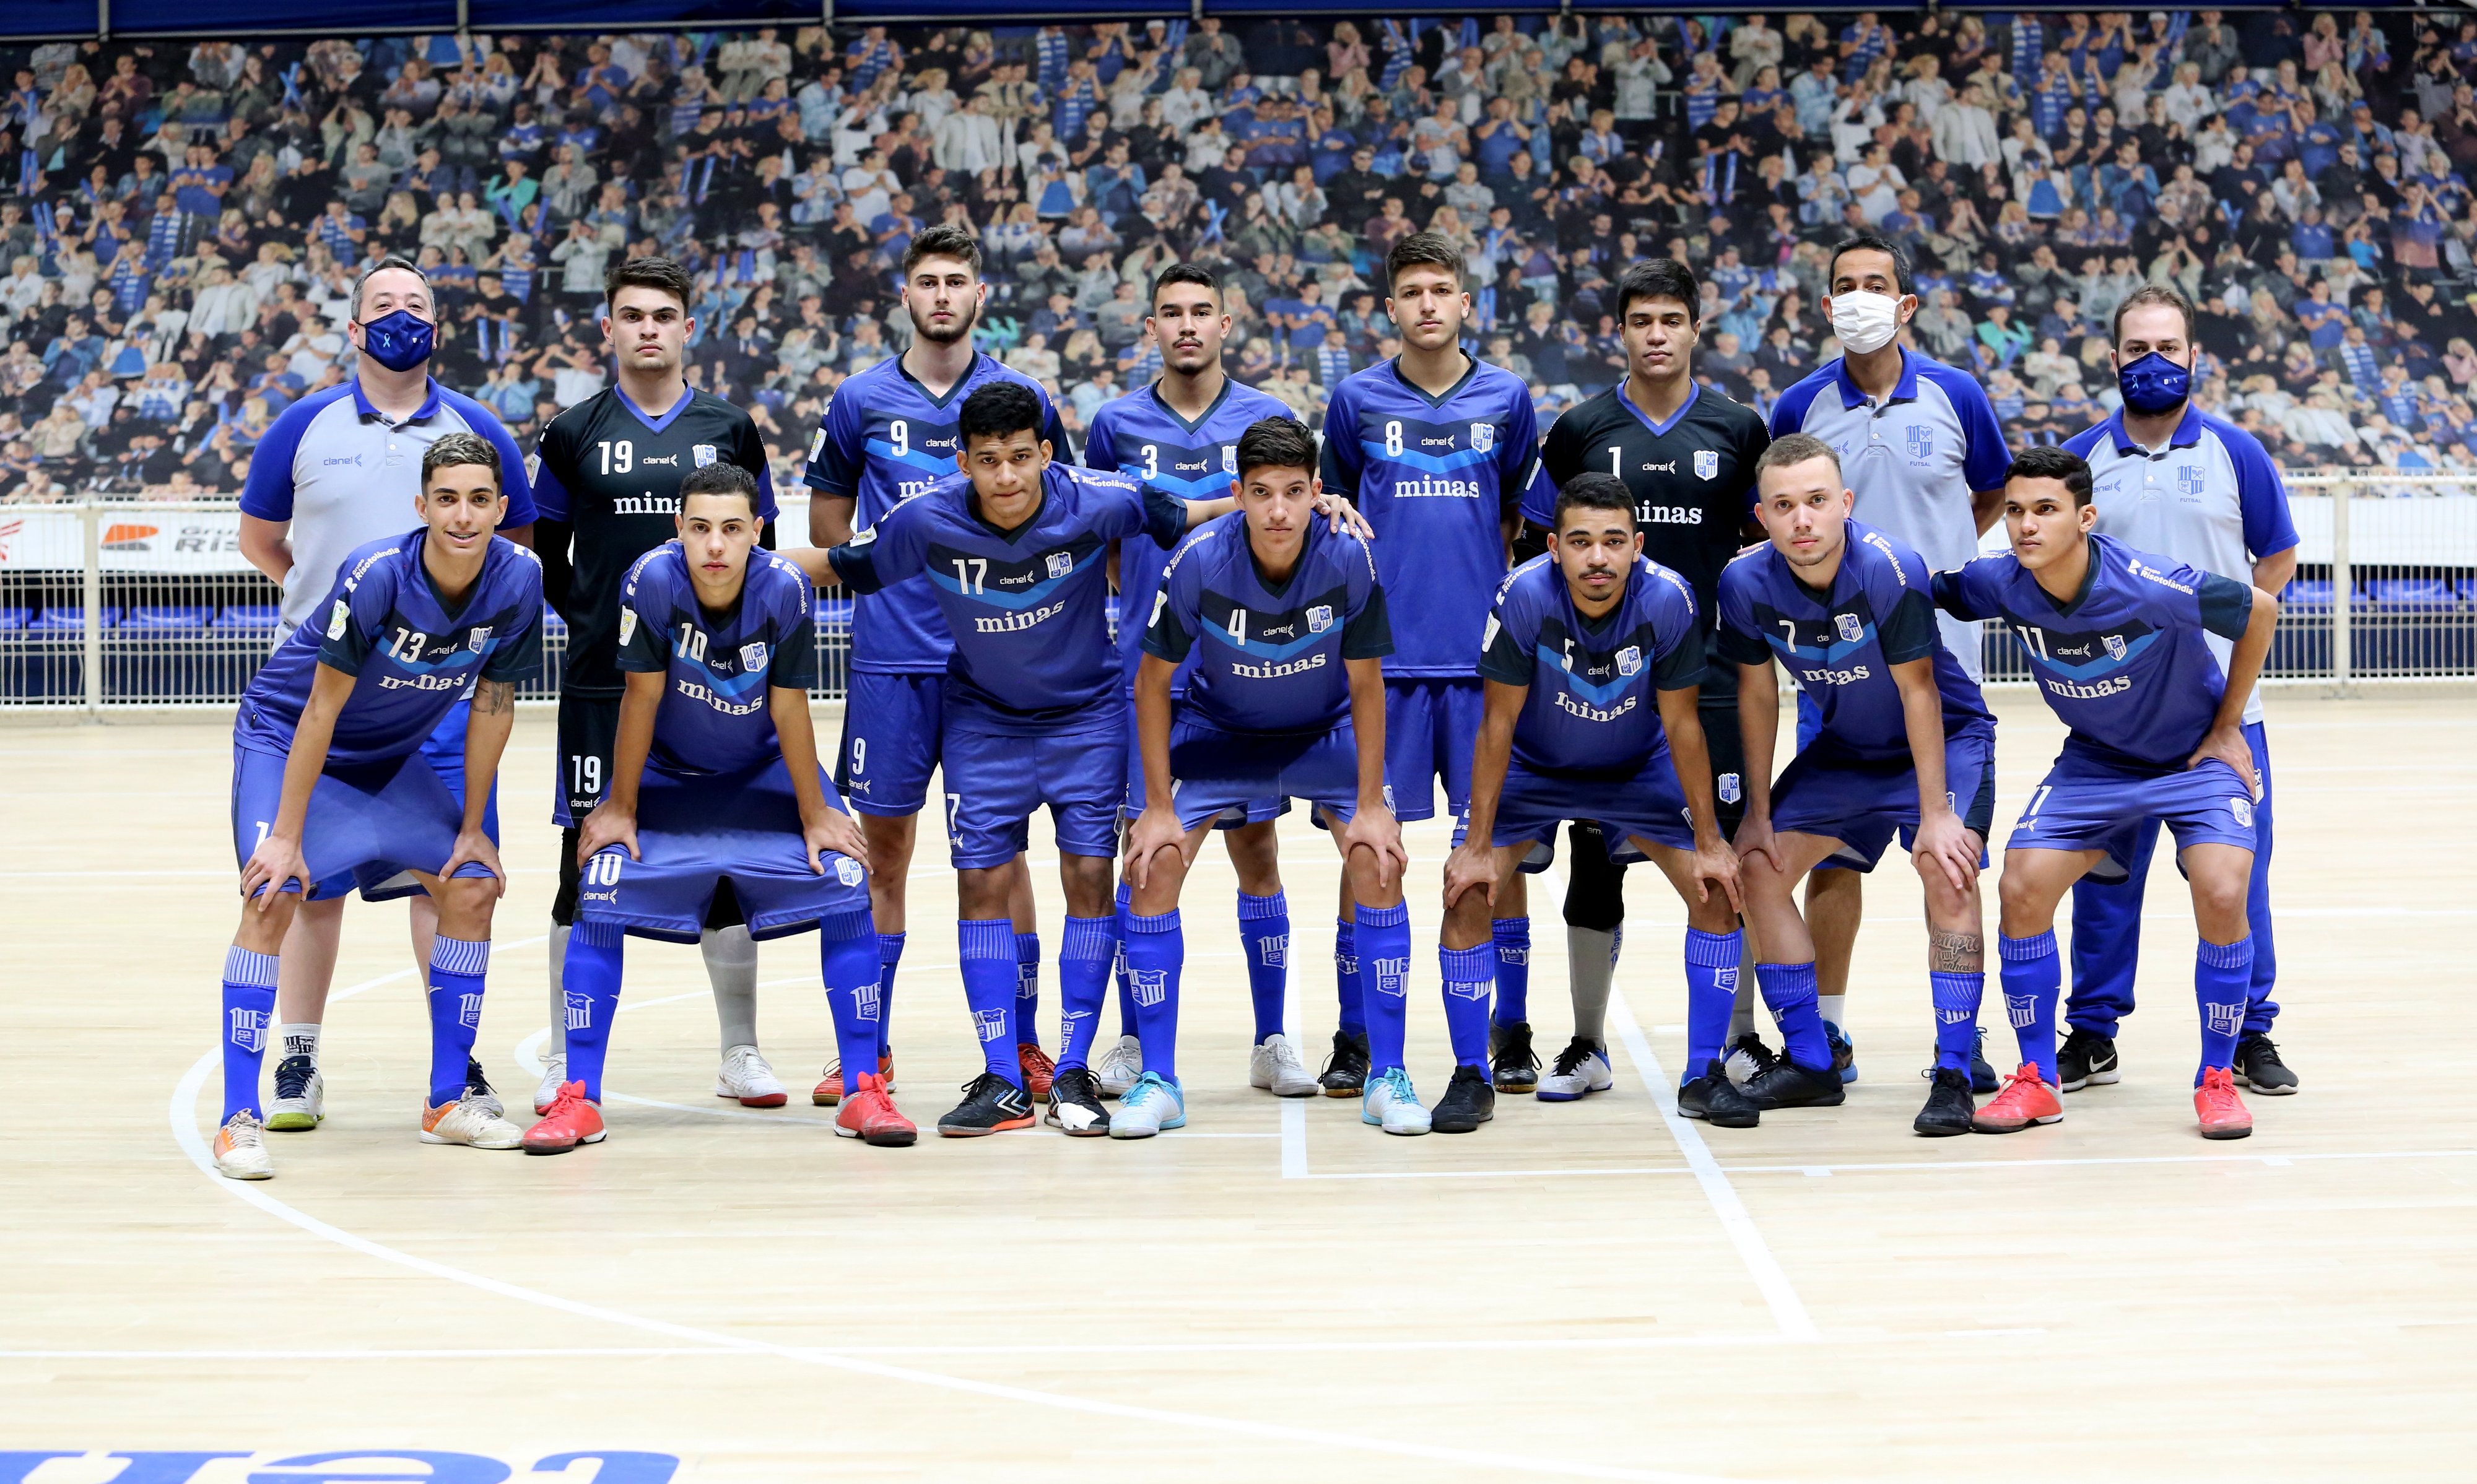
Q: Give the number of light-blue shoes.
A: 2